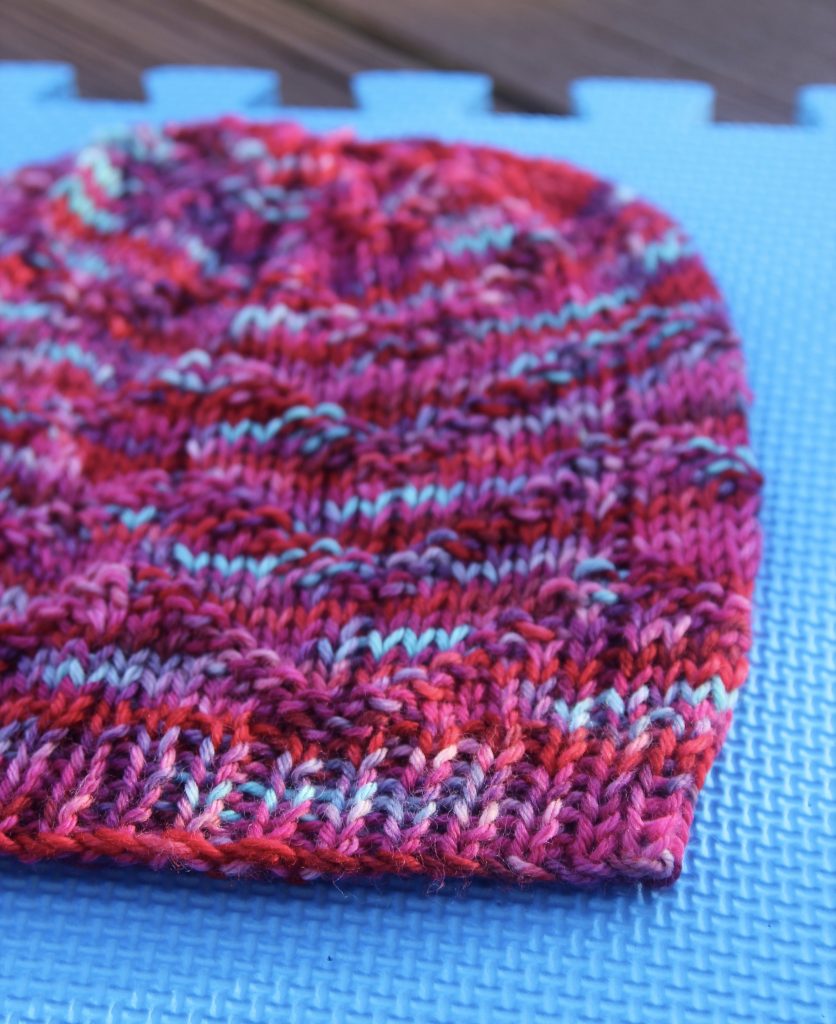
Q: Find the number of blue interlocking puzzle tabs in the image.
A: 5